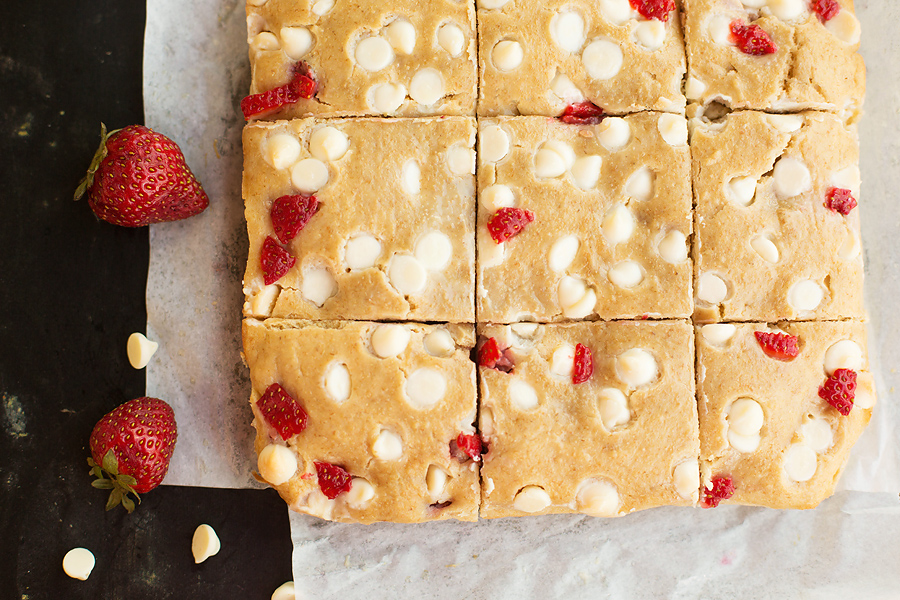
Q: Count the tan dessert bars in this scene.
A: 9